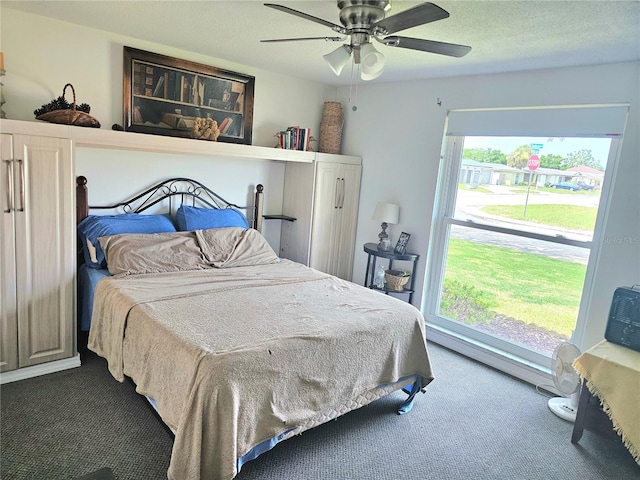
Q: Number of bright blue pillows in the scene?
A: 2